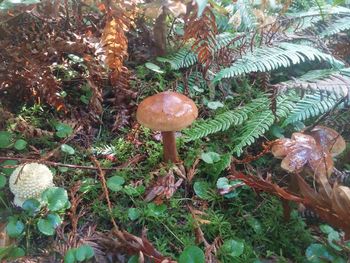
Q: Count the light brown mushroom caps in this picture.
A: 2